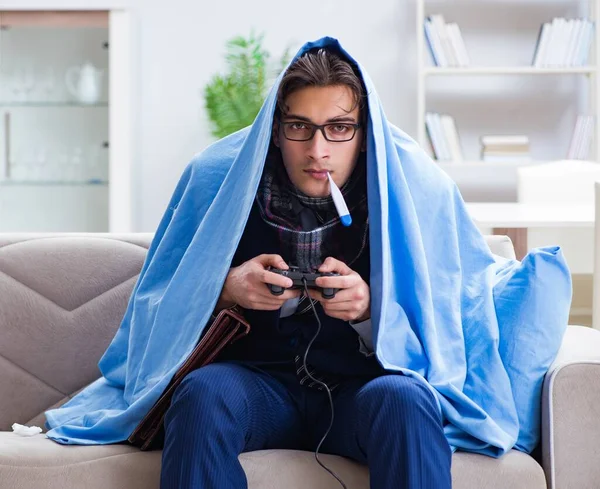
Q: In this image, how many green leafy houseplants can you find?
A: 1